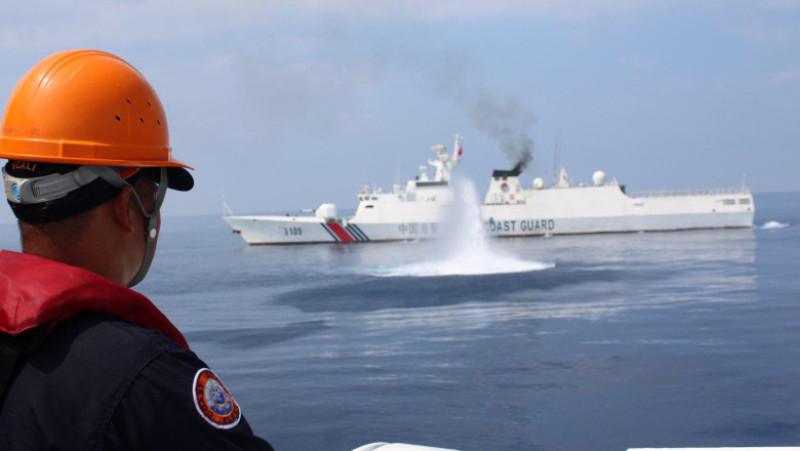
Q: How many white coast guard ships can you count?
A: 1